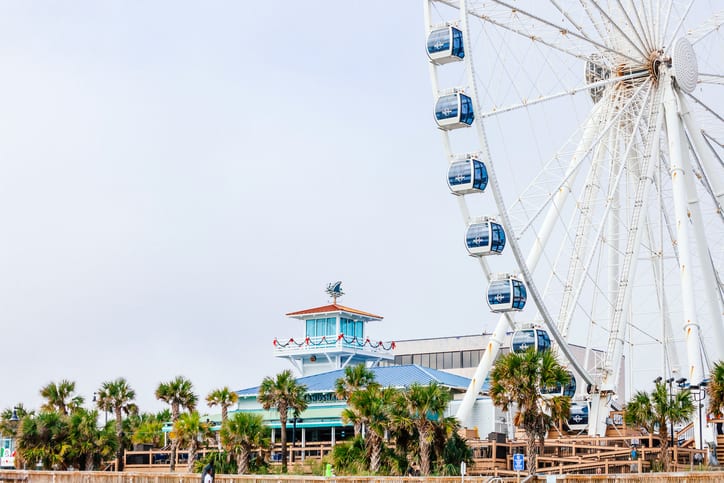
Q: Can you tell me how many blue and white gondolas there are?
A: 8